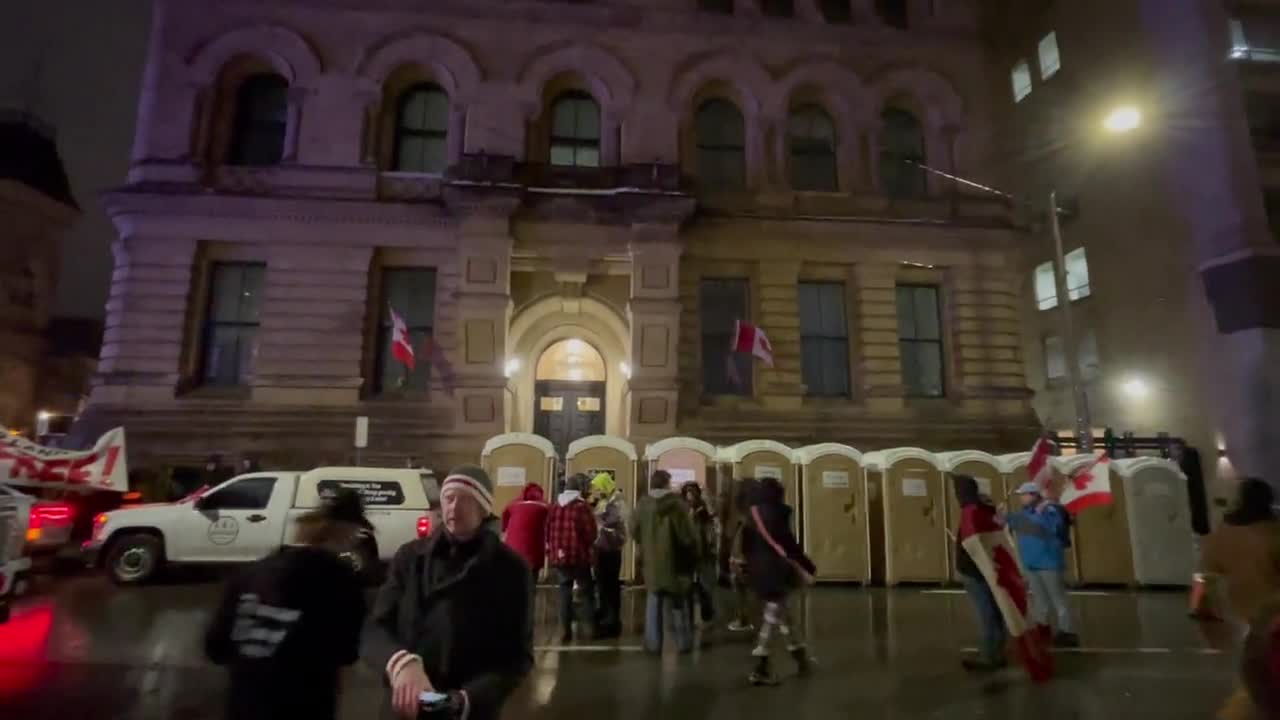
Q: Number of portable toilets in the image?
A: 10